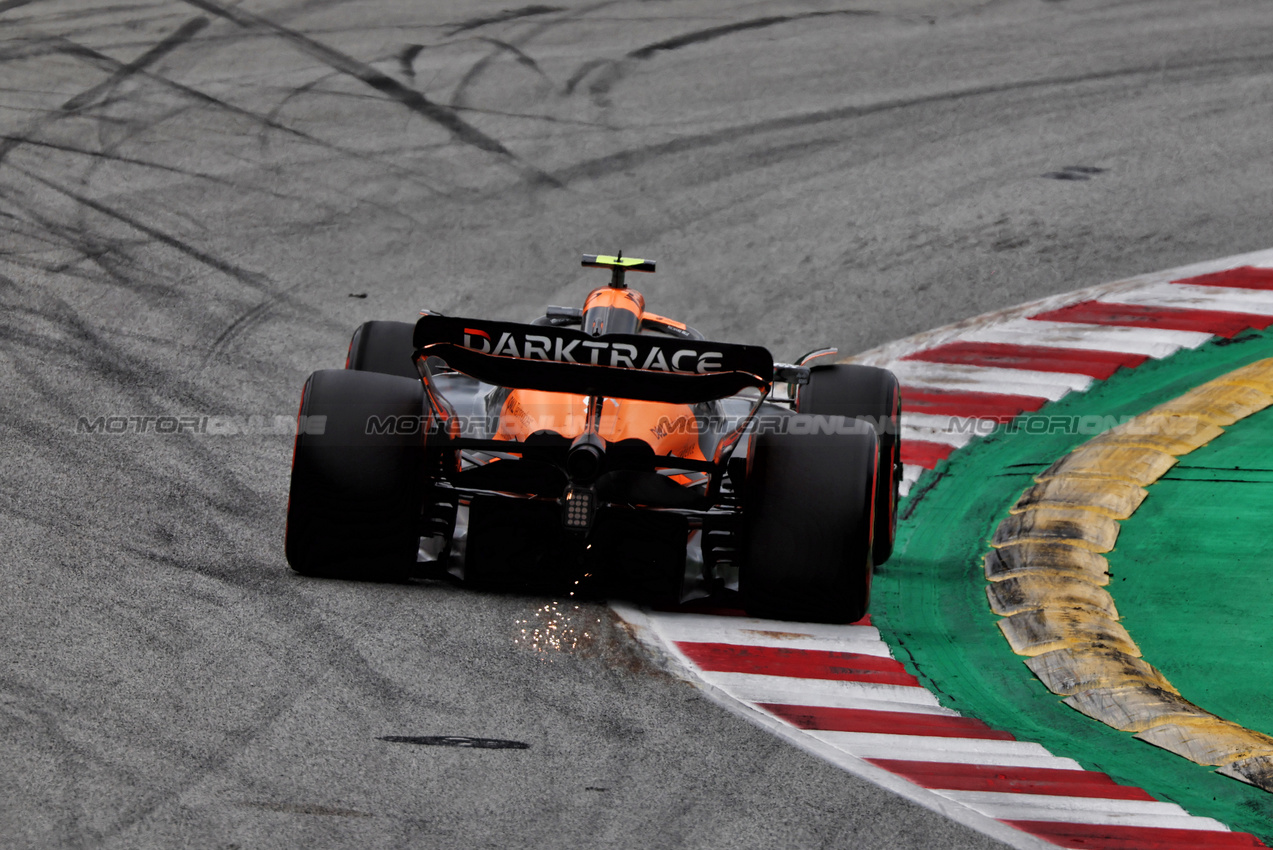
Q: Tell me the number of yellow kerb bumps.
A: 13